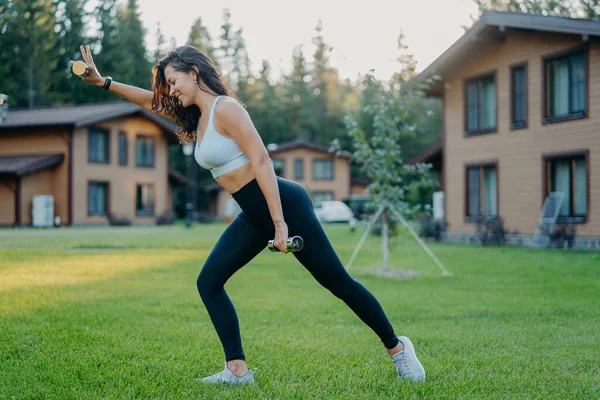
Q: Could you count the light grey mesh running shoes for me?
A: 2